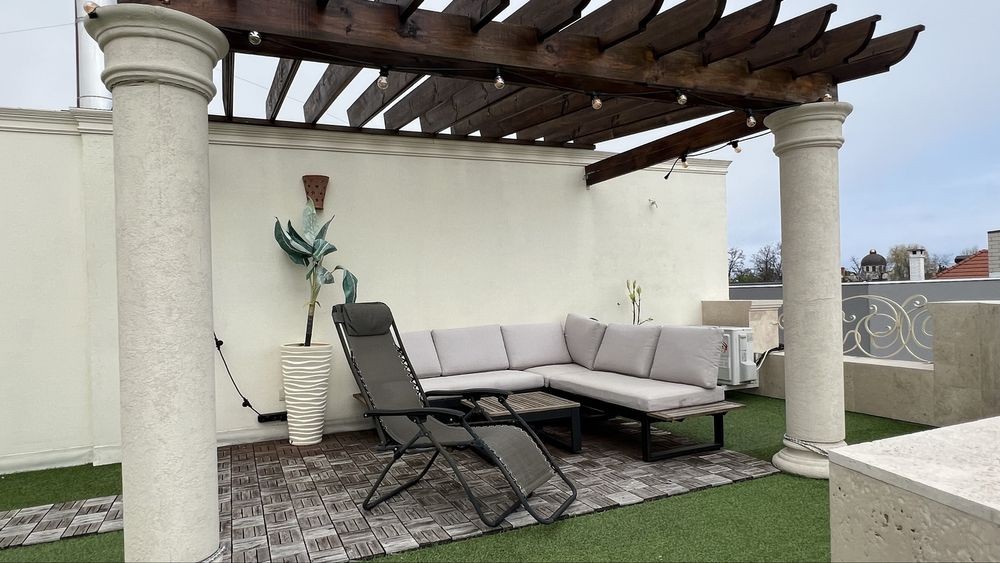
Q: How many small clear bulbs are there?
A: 10